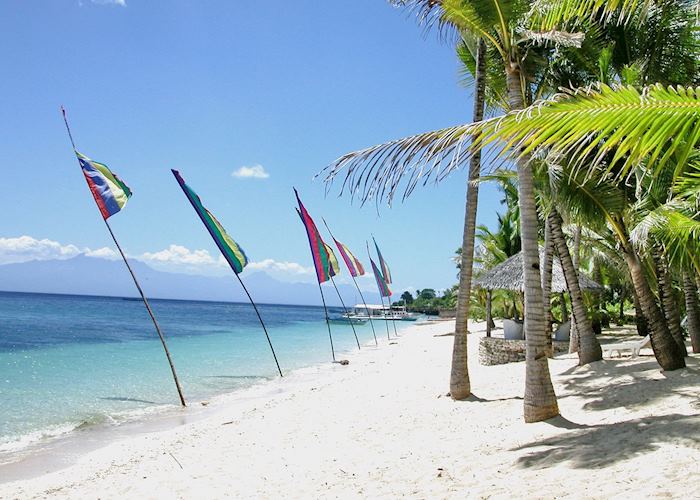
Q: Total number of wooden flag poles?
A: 7